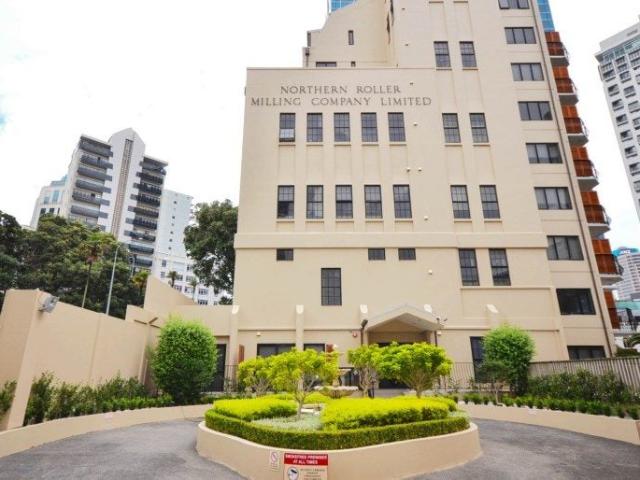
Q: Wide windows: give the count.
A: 9